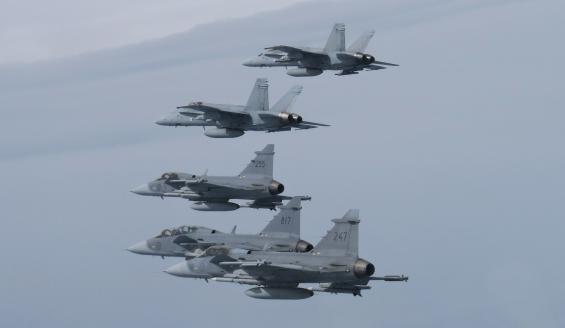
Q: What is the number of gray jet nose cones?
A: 5